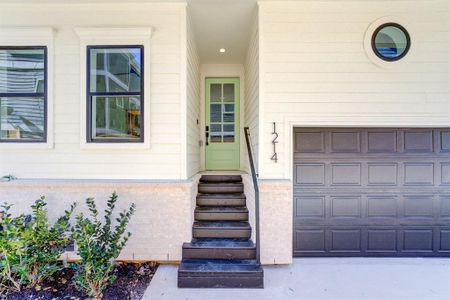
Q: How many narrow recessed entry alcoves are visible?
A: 1